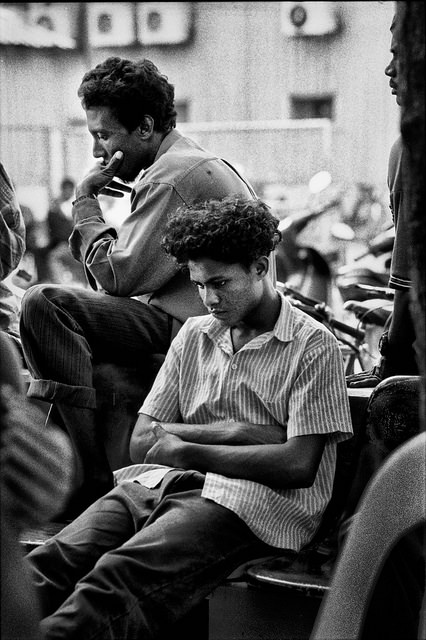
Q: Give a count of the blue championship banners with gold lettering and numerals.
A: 0